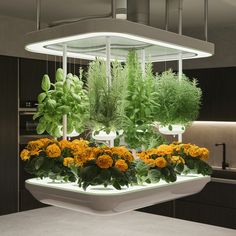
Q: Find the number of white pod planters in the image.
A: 3